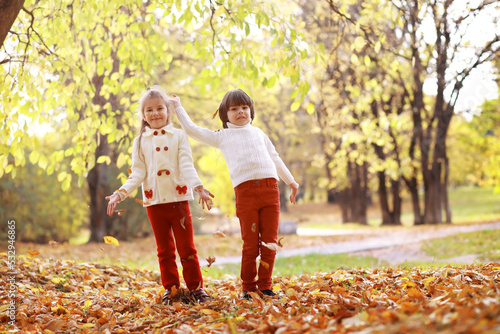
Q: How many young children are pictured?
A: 2